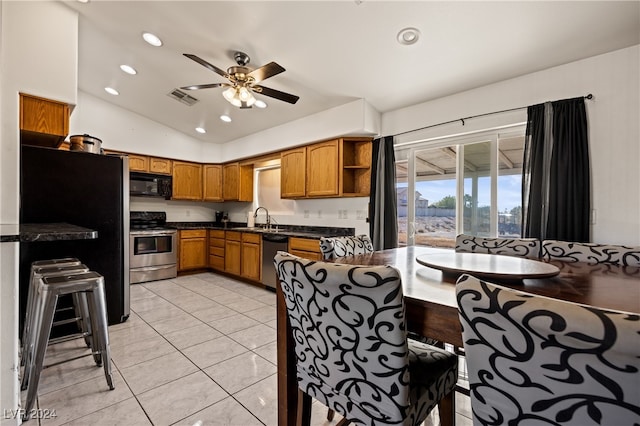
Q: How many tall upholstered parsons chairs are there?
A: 5